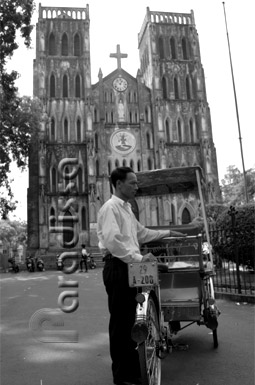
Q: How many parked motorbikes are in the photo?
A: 5